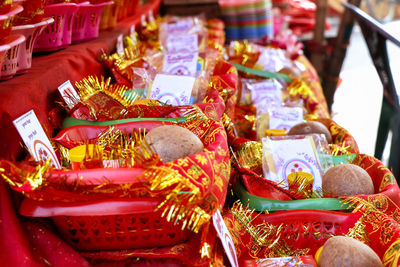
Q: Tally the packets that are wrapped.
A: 8